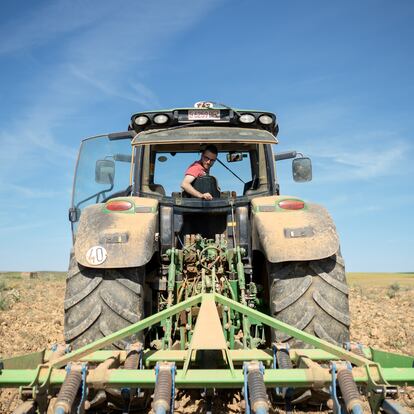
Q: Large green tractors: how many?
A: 1